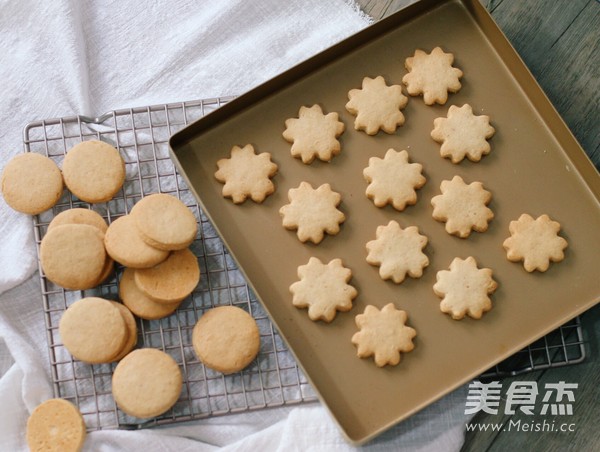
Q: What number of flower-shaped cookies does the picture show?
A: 13